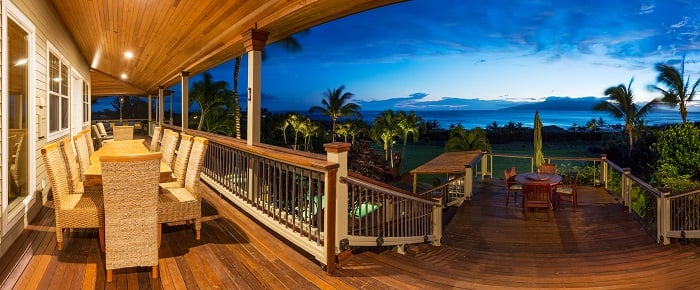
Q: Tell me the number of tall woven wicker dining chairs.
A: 10